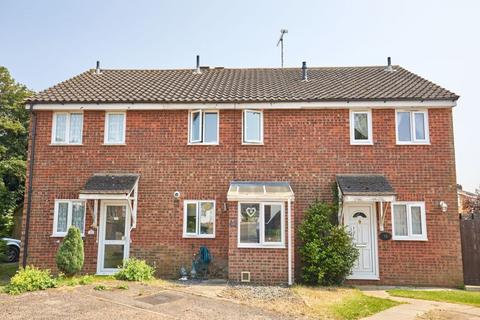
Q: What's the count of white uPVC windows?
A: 10